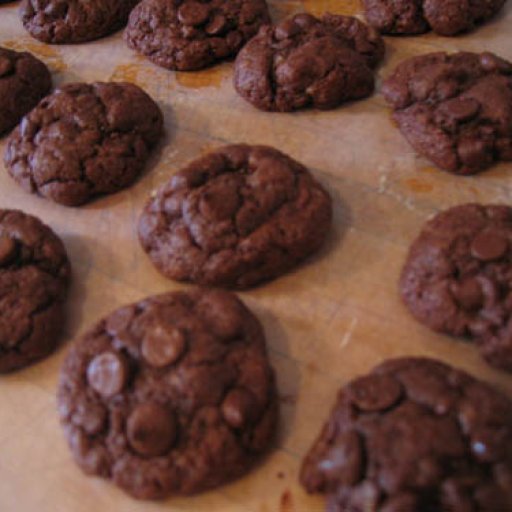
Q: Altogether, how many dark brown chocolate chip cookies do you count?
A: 12